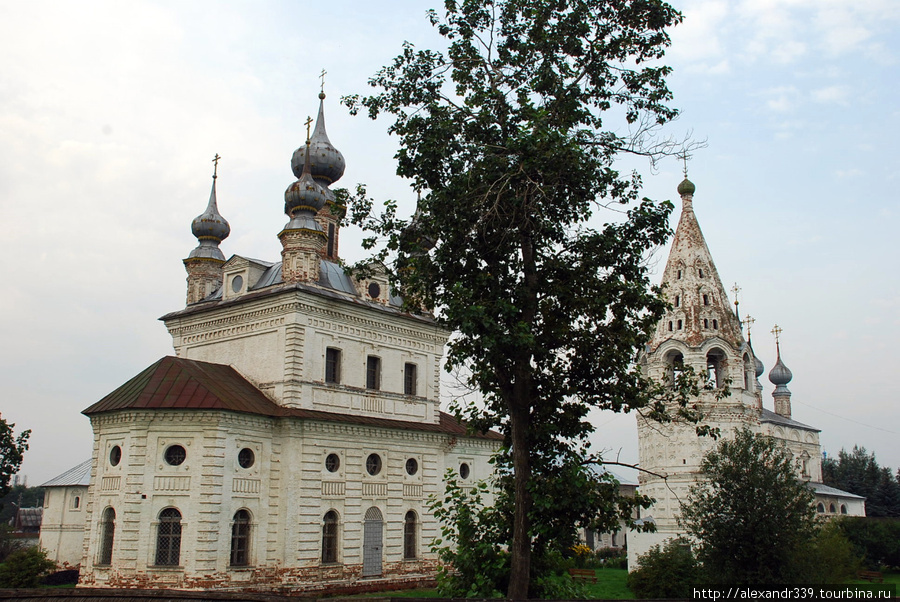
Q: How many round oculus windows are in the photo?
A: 9